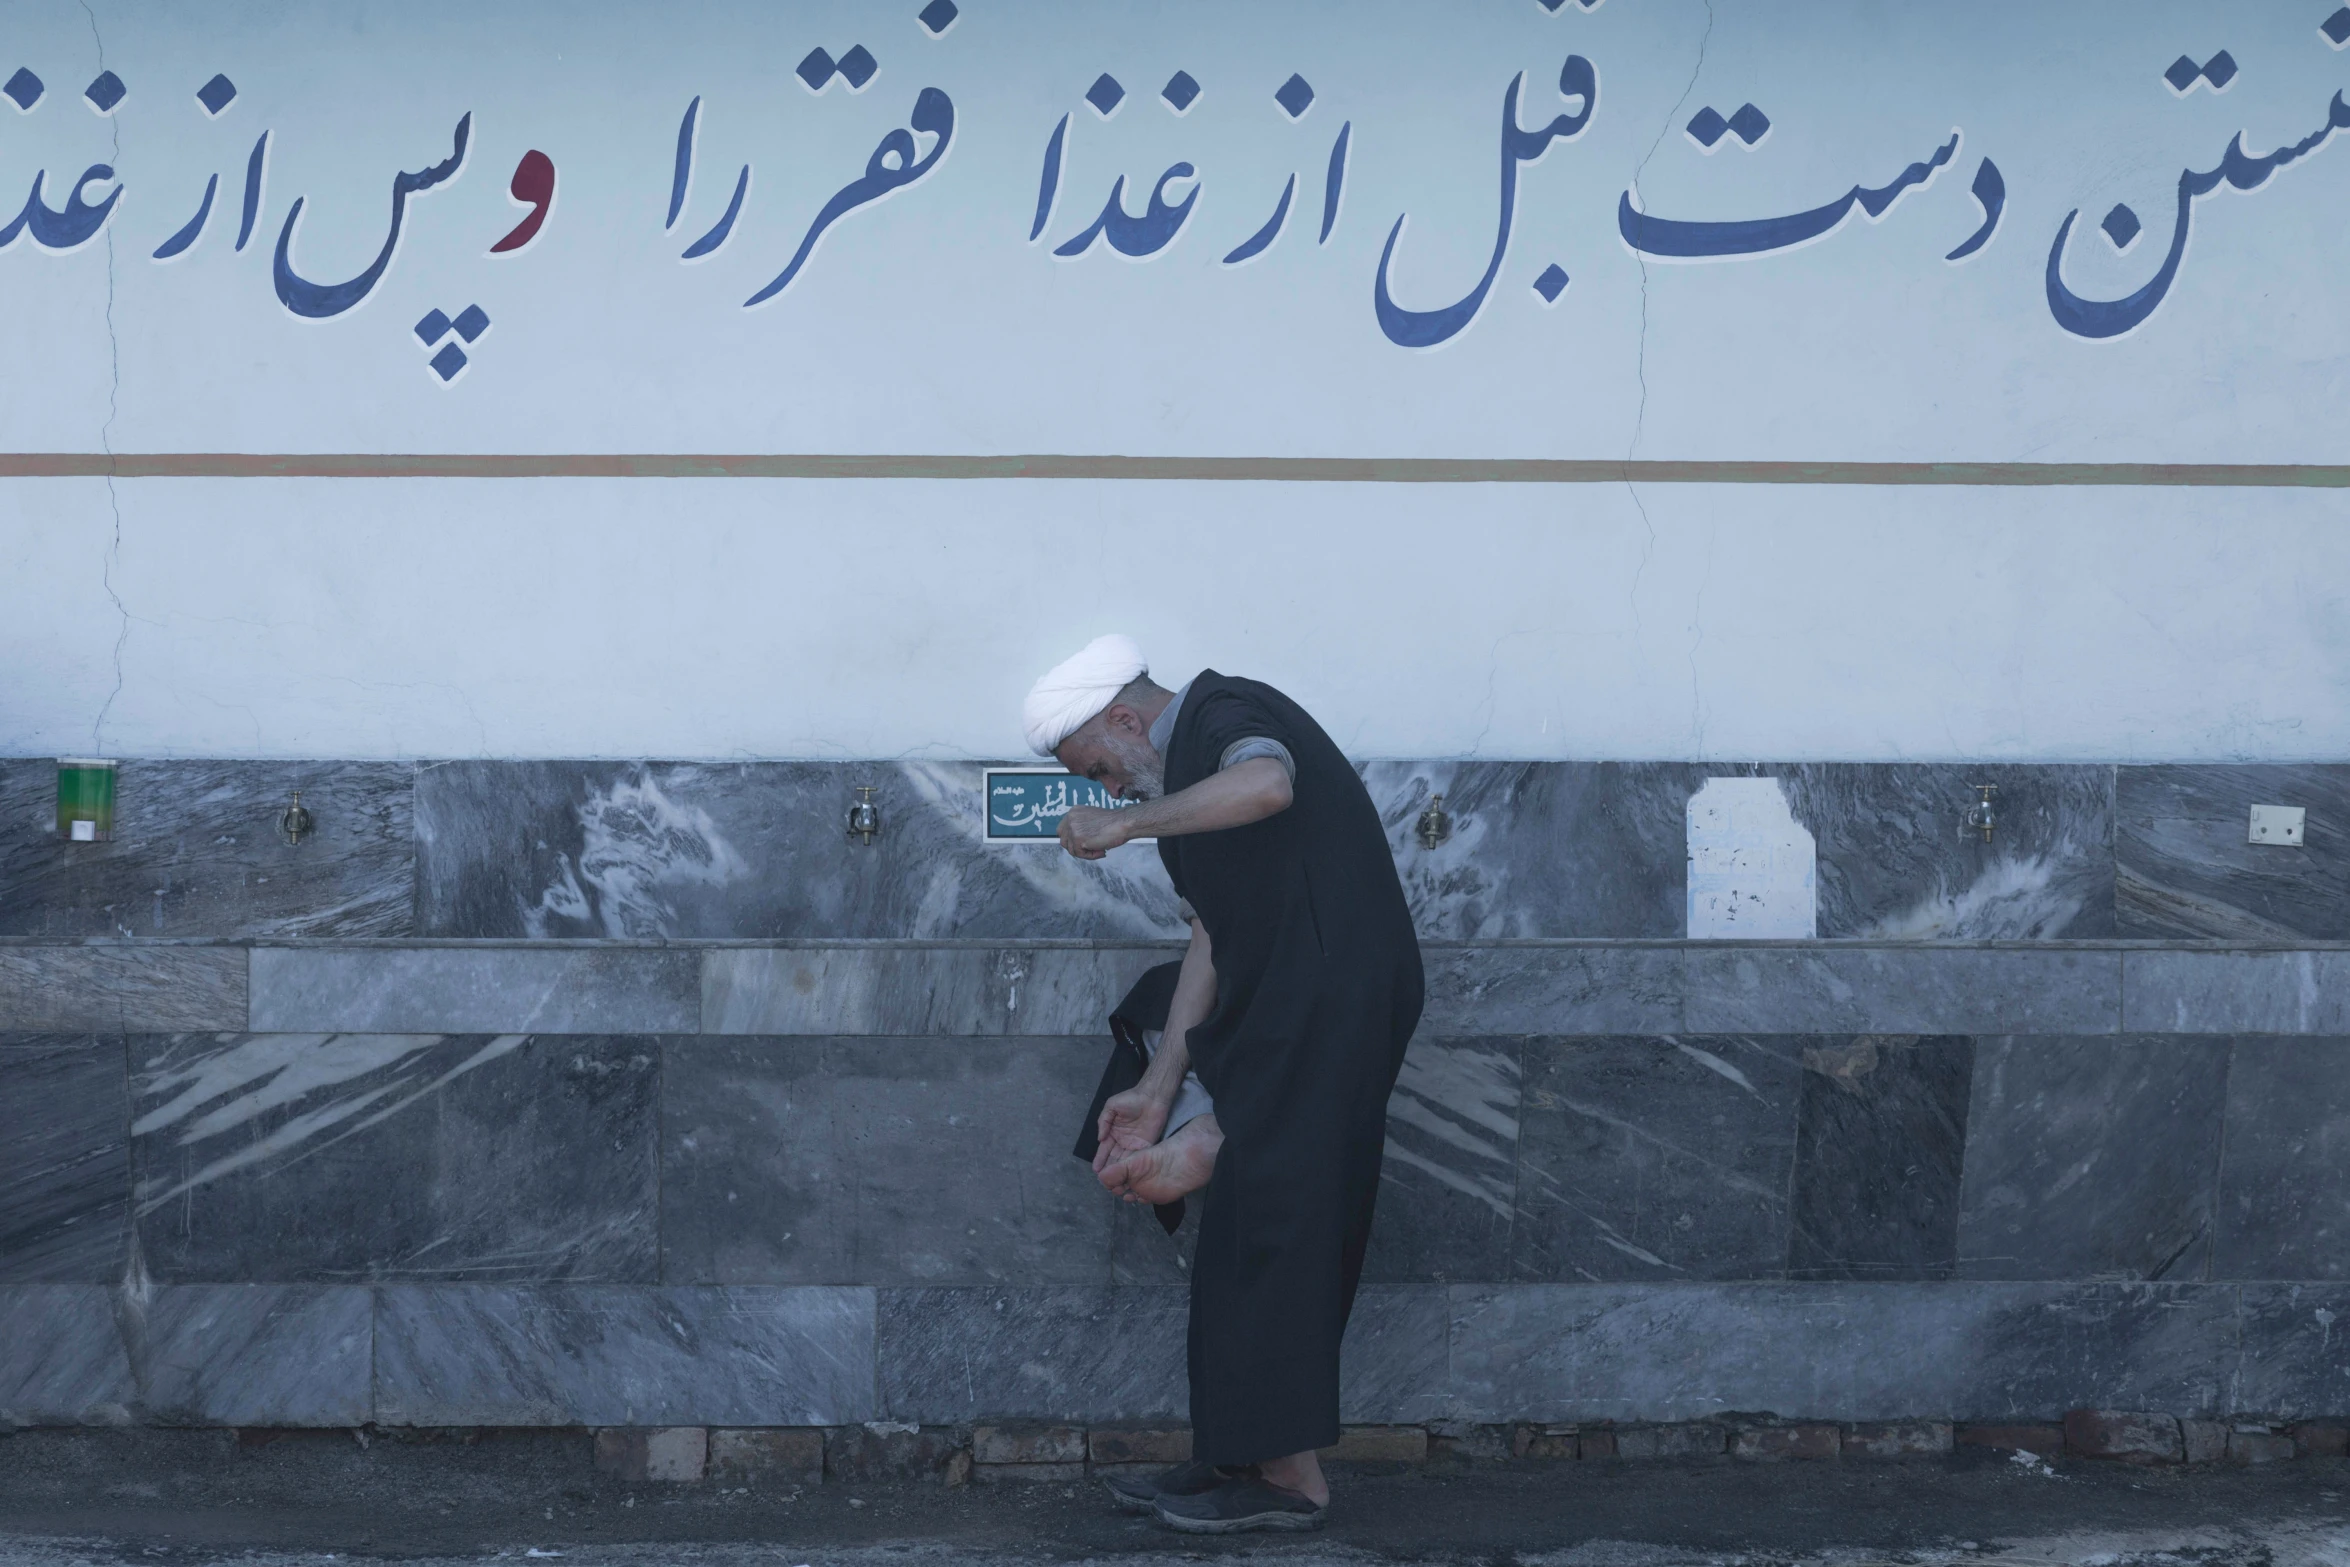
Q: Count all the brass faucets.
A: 4